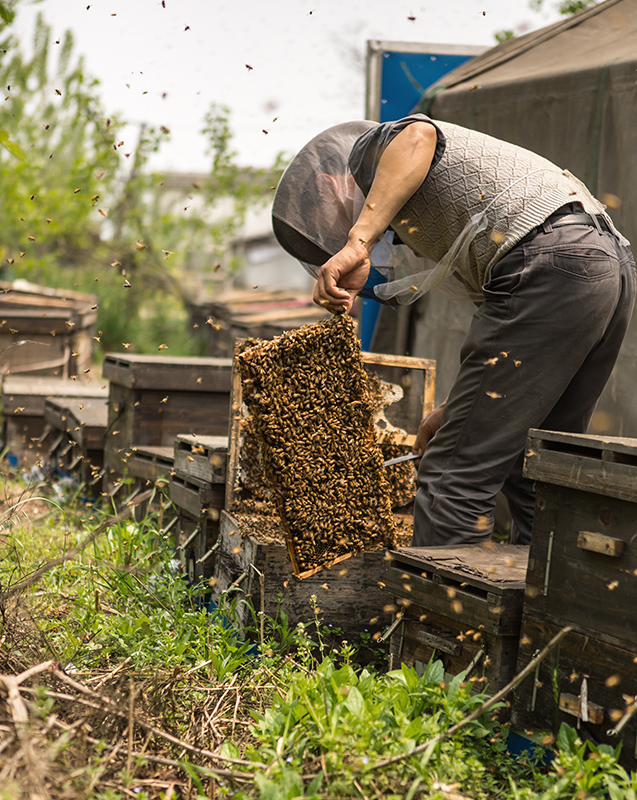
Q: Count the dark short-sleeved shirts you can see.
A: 1